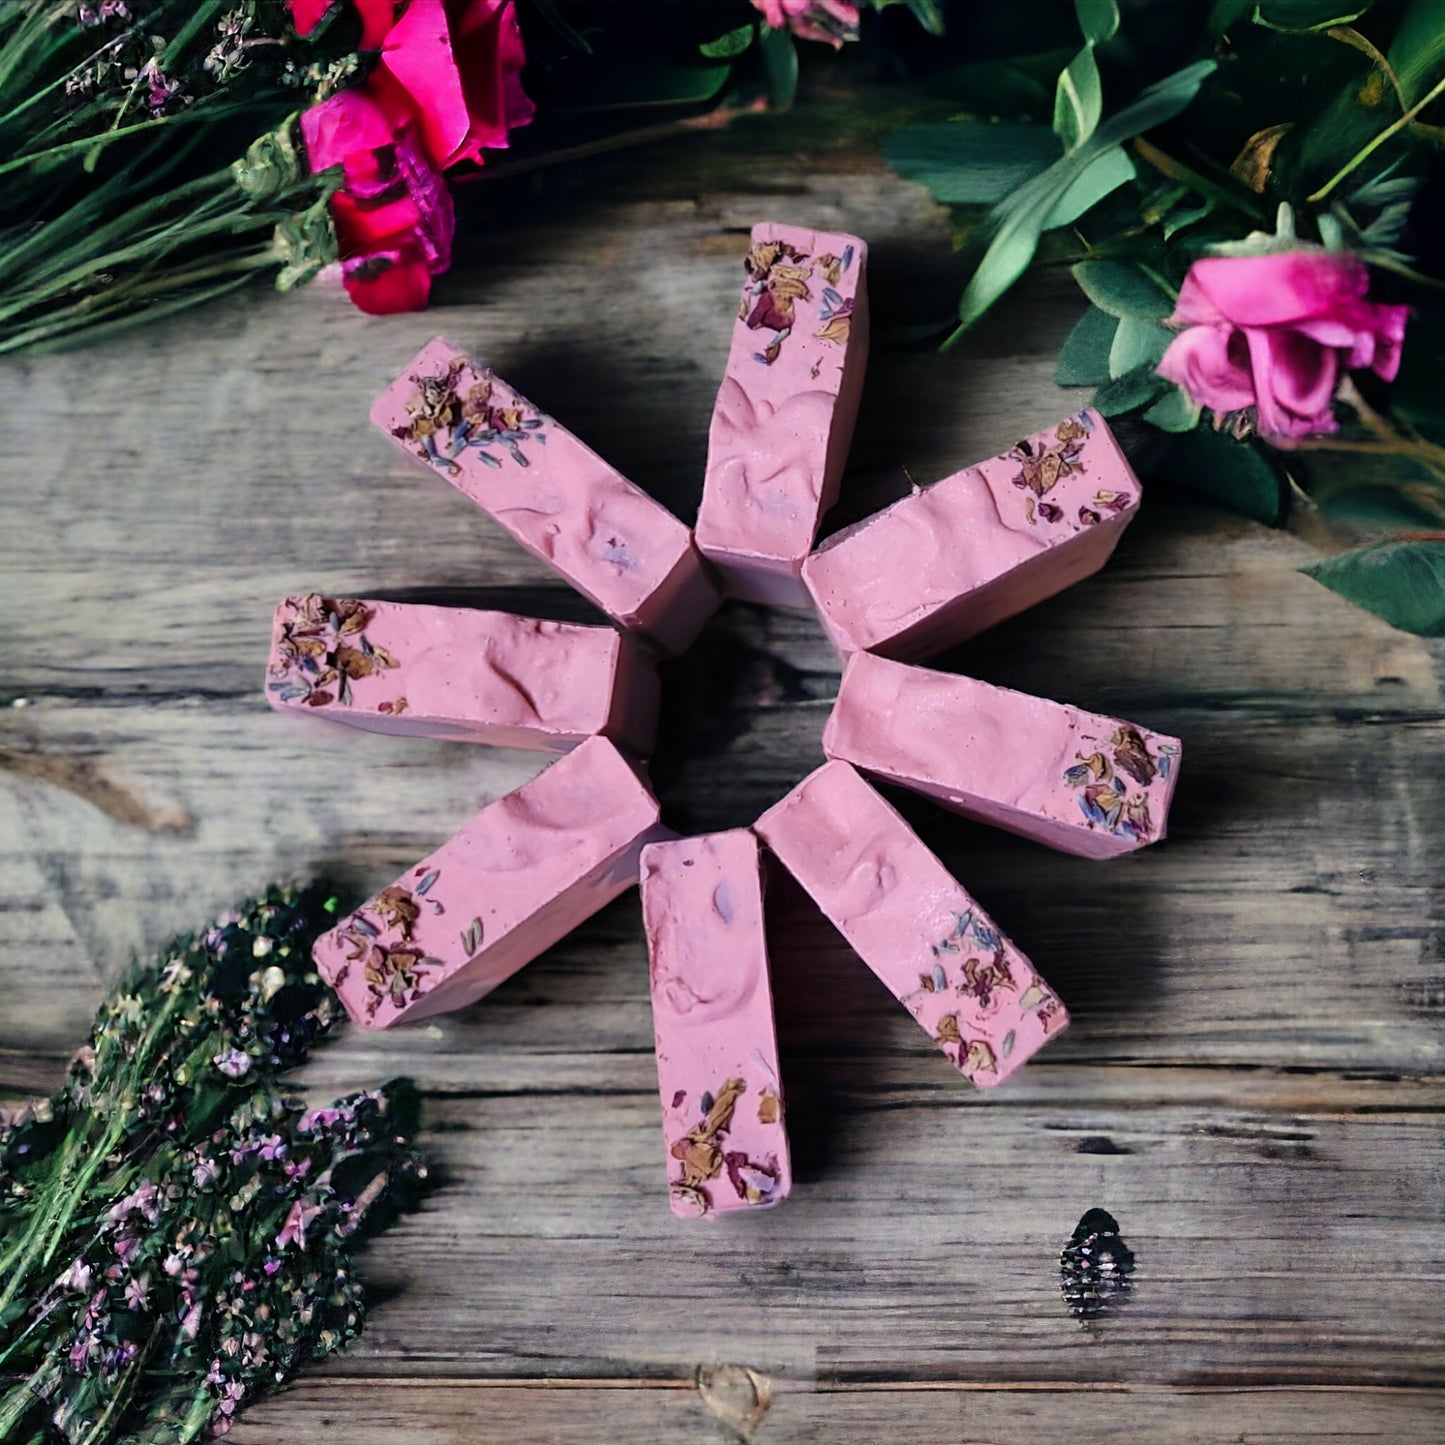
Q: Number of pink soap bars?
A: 8